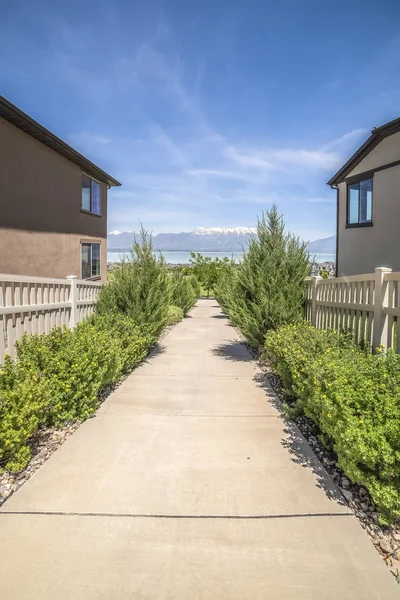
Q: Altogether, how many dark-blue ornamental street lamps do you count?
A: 0